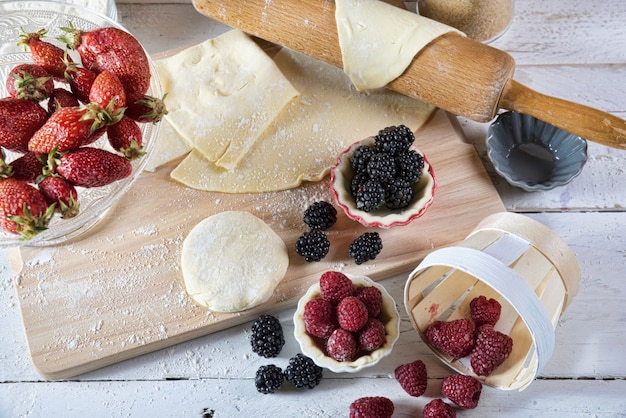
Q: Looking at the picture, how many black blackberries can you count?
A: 13